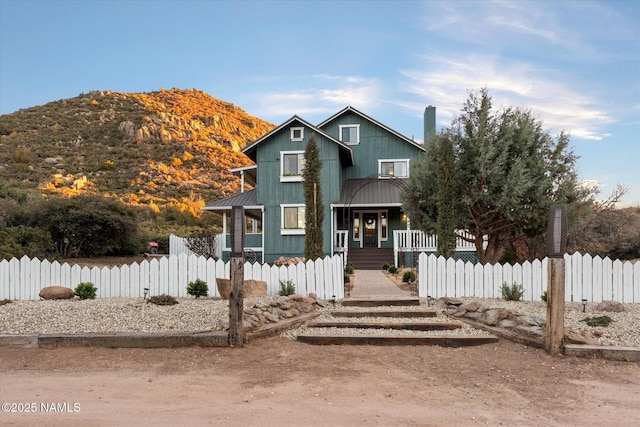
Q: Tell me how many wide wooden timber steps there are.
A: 4